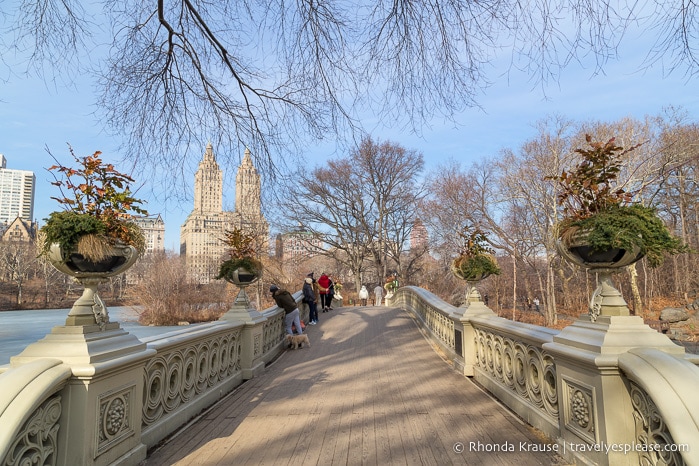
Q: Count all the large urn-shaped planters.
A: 4